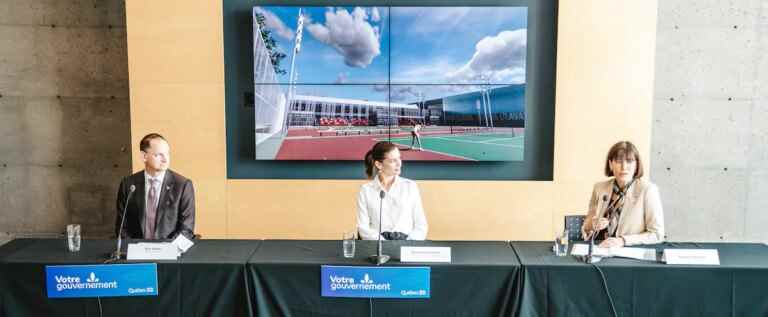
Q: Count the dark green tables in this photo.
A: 3